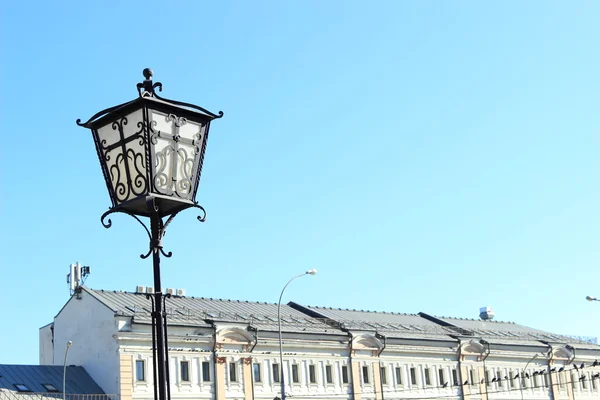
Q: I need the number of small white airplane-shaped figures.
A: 0